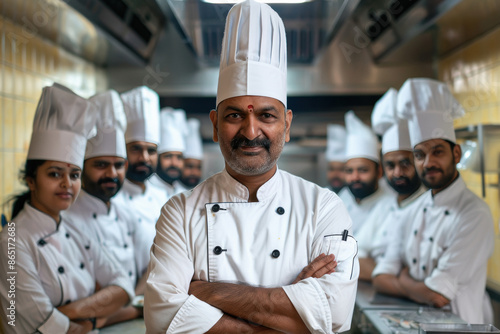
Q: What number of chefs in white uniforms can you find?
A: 10